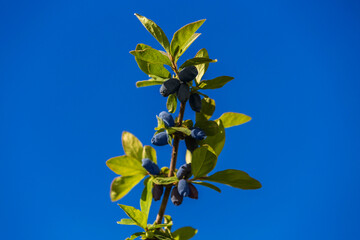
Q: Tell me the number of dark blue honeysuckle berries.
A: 14